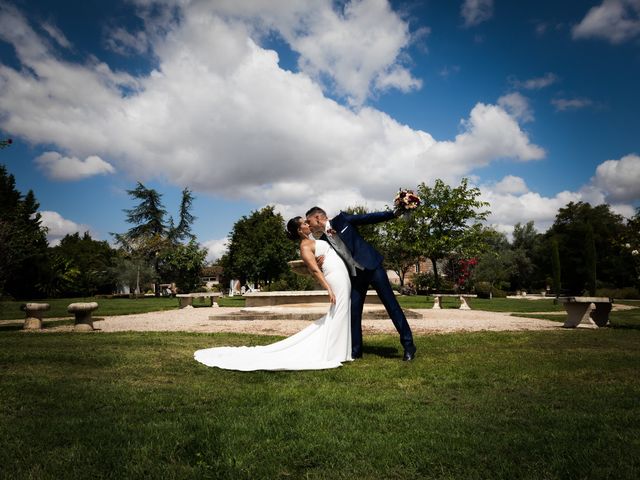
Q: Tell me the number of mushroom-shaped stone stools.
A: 2